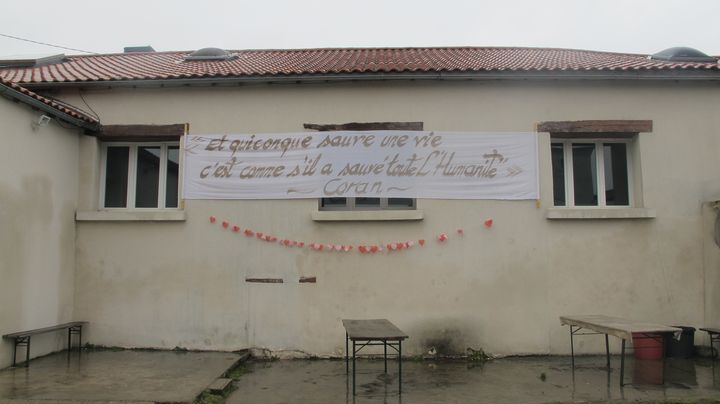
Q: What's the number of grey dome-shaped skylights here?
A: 2